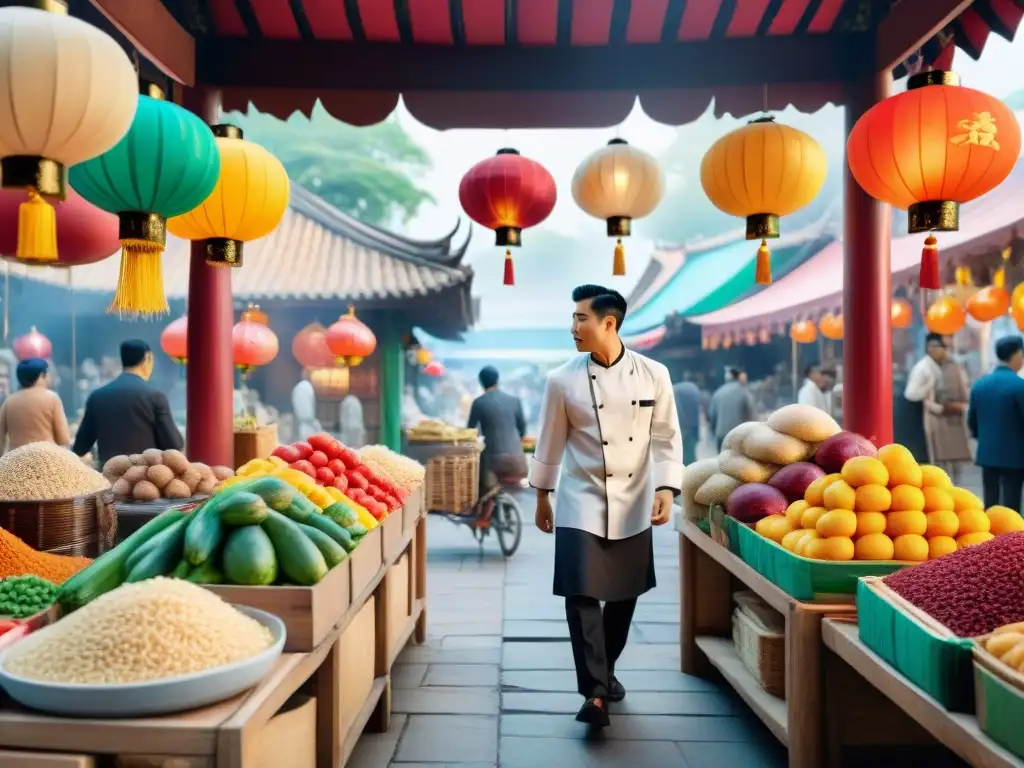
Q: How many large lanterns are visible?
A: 8